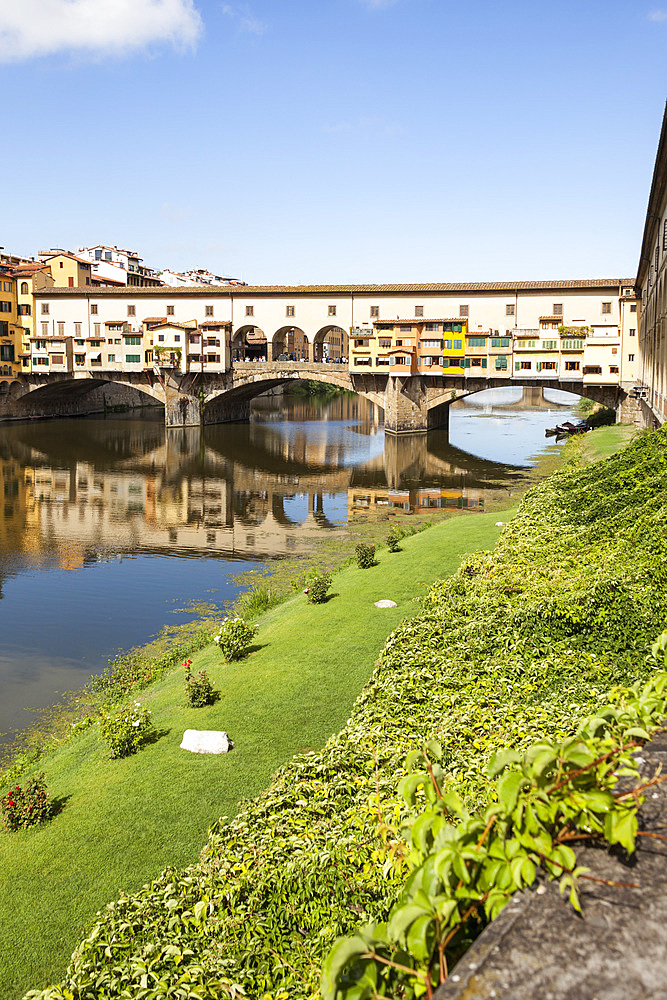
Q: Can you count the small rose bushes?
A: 7